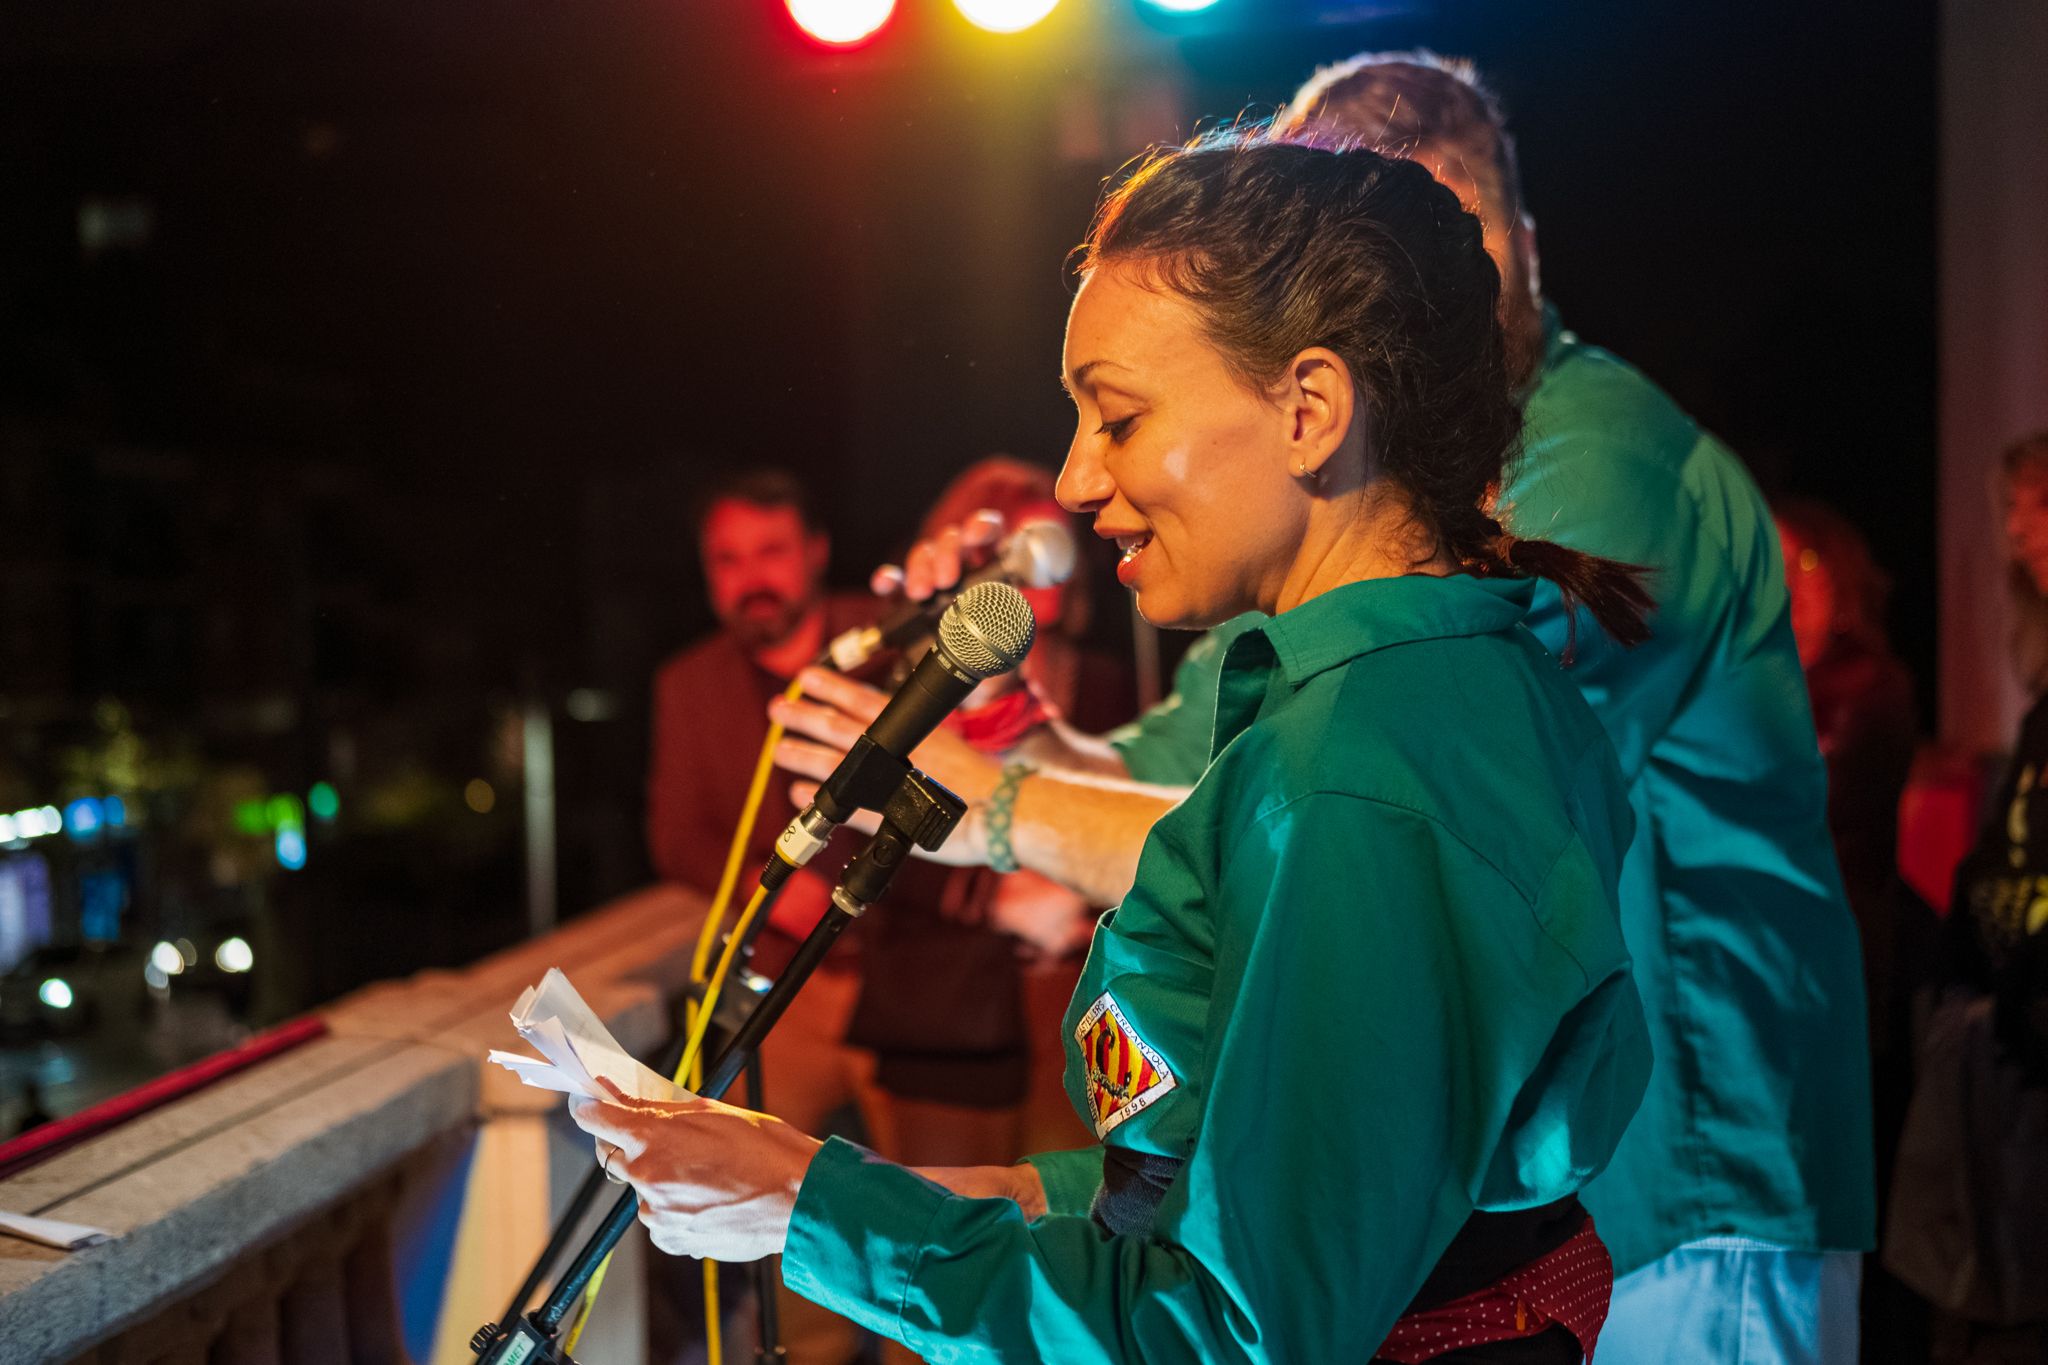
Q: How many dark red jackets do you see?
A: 1